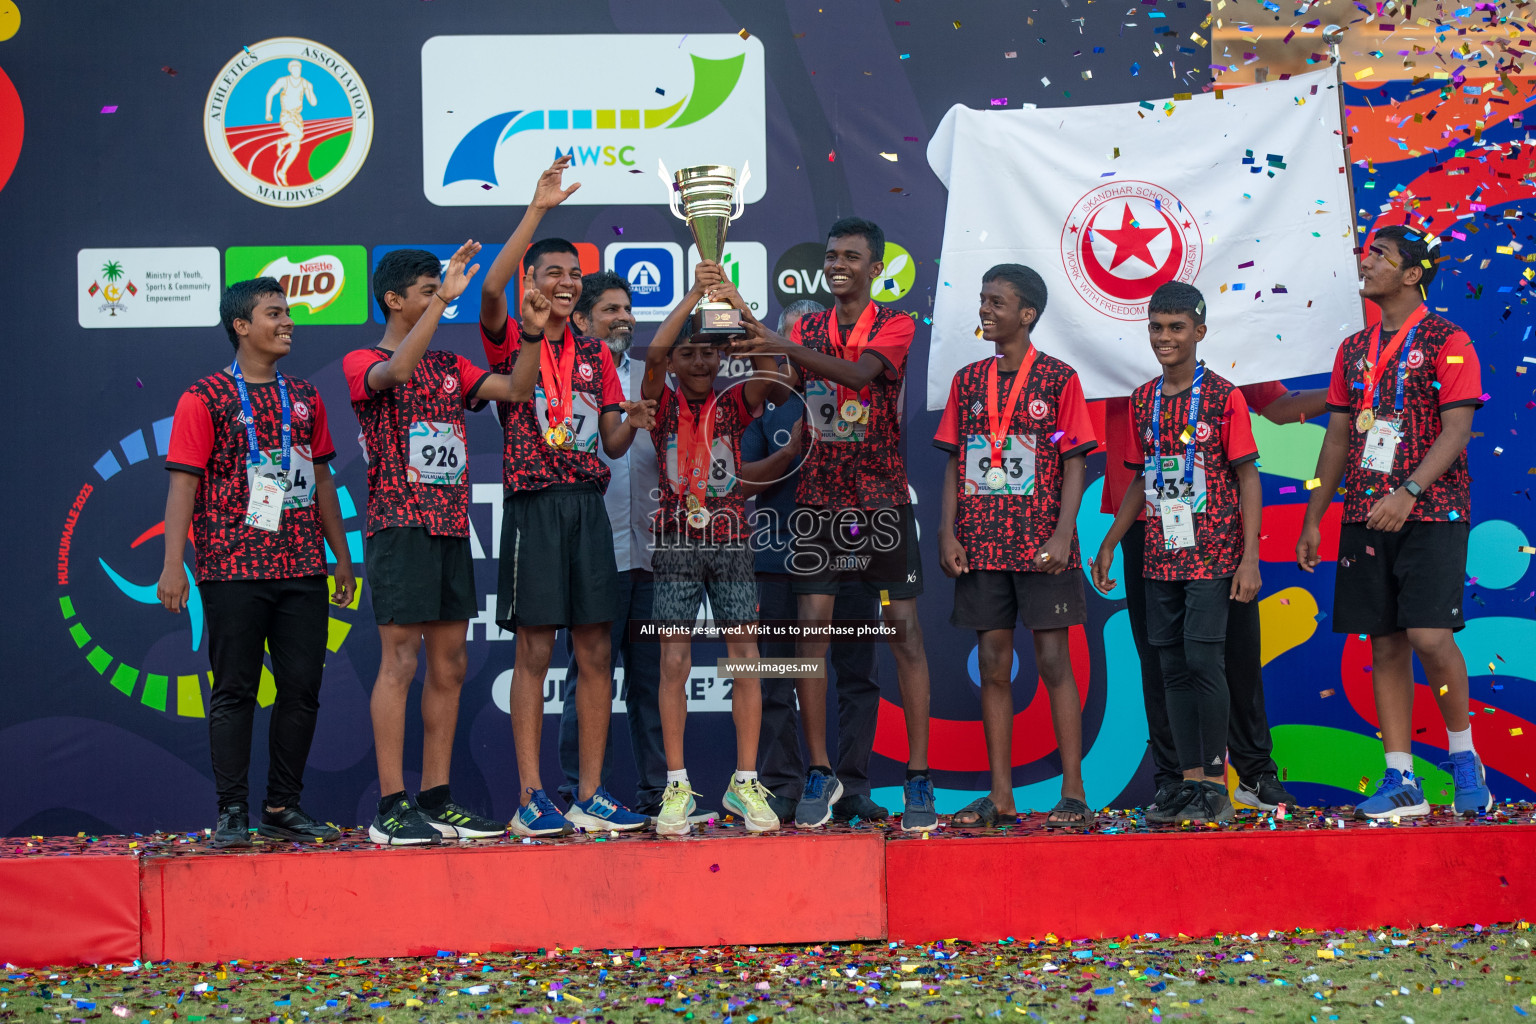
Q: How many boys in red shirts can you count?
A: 8